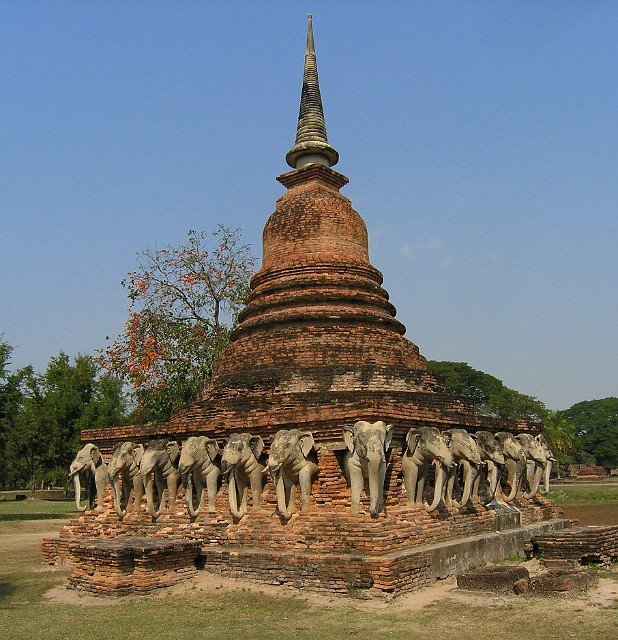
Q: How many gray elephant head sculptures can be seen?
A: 13